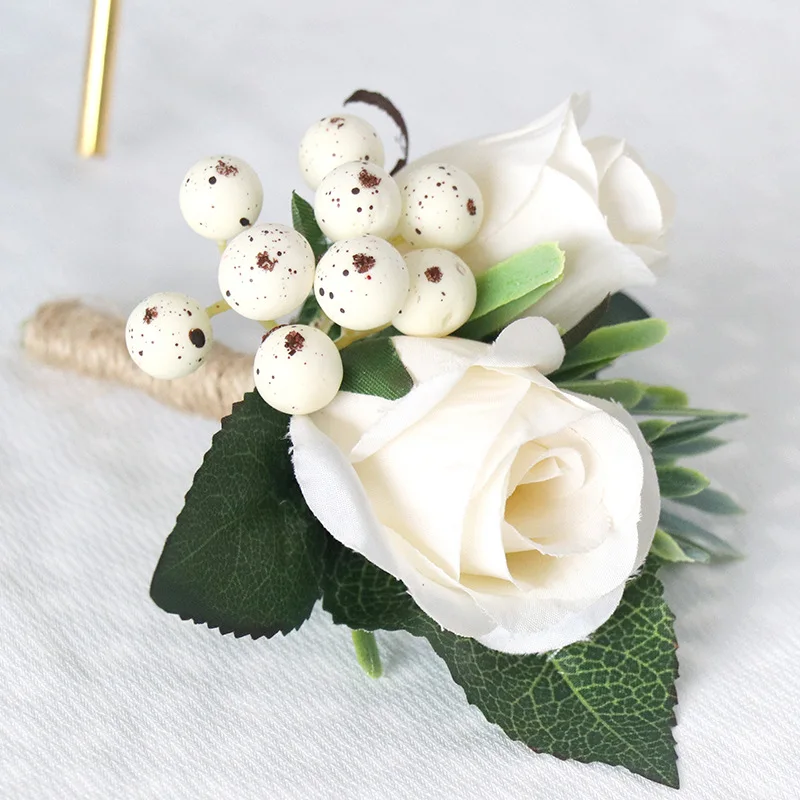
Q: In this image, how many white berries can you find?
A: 9